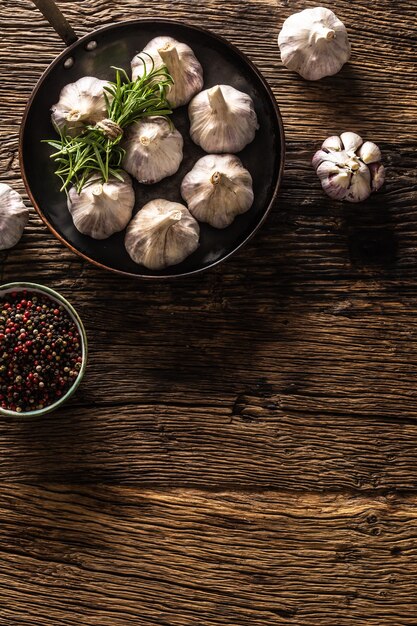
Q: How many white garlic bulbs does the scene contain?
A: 10